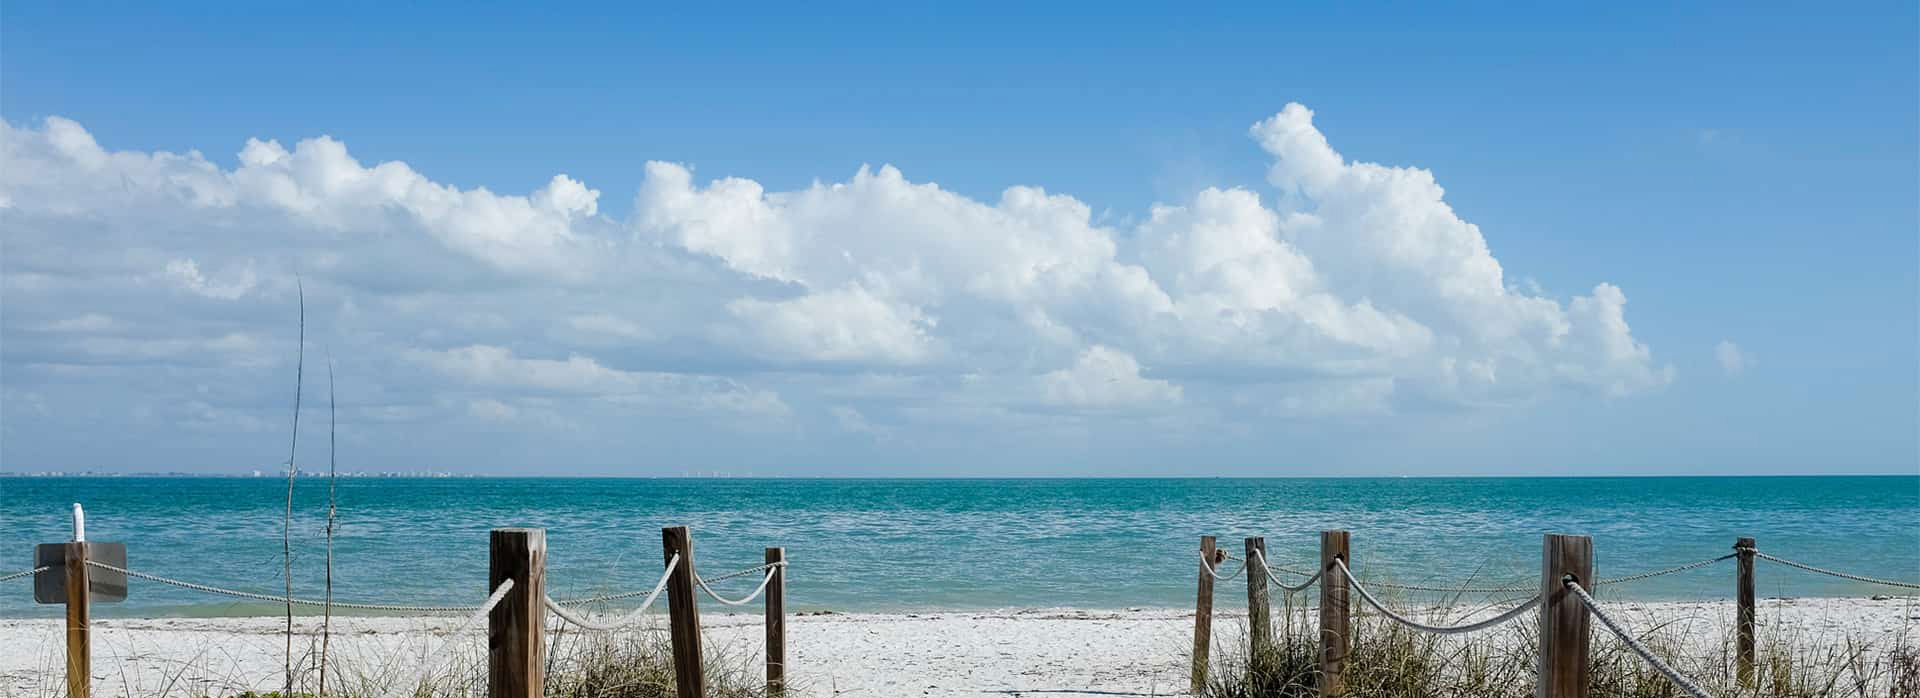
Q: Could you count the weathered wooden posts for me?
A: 9